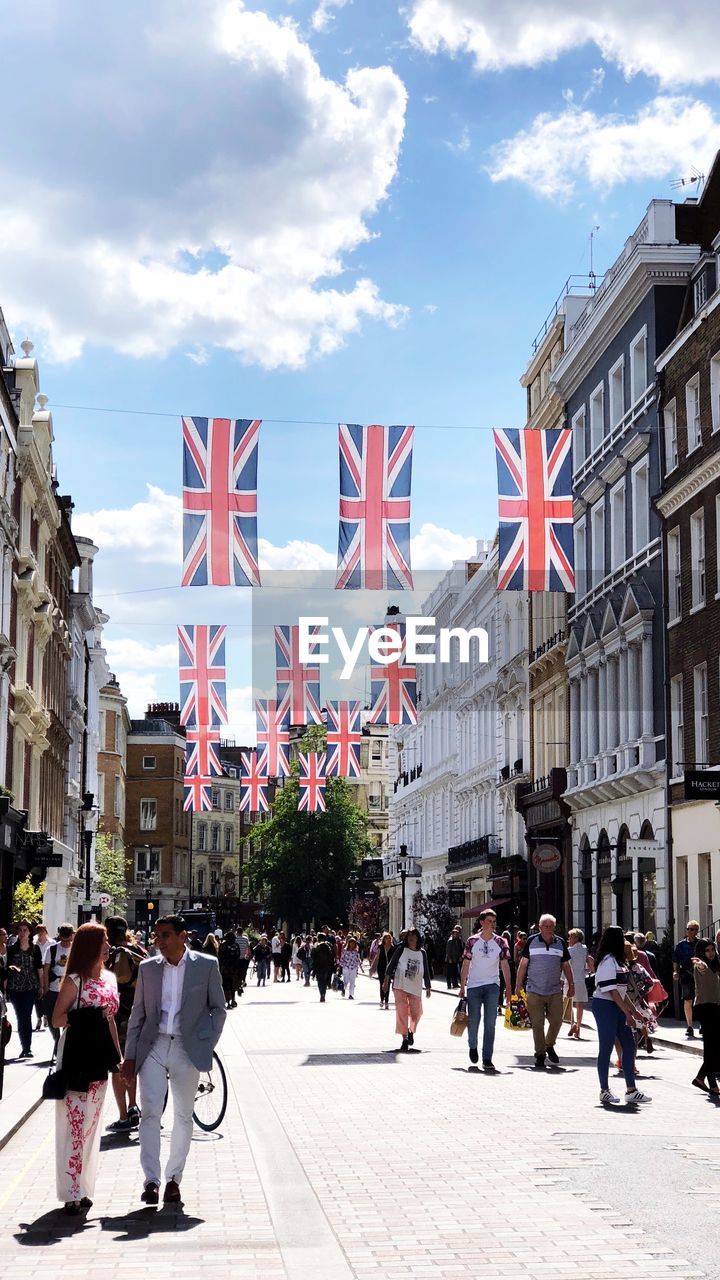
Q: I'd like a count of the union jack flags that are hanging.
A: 12